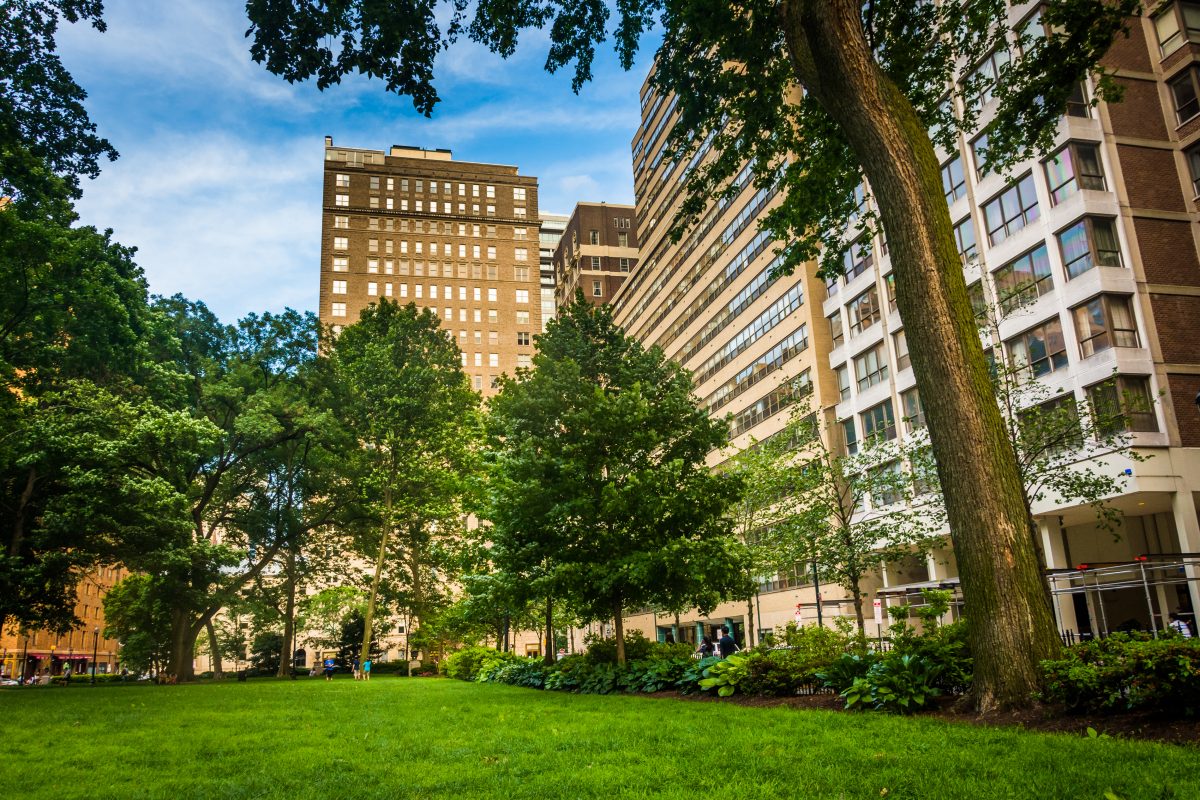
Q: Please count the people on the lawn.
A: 3